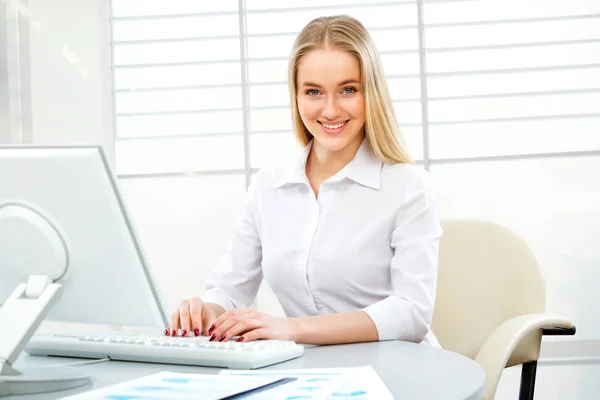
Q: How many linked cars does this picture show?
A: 0